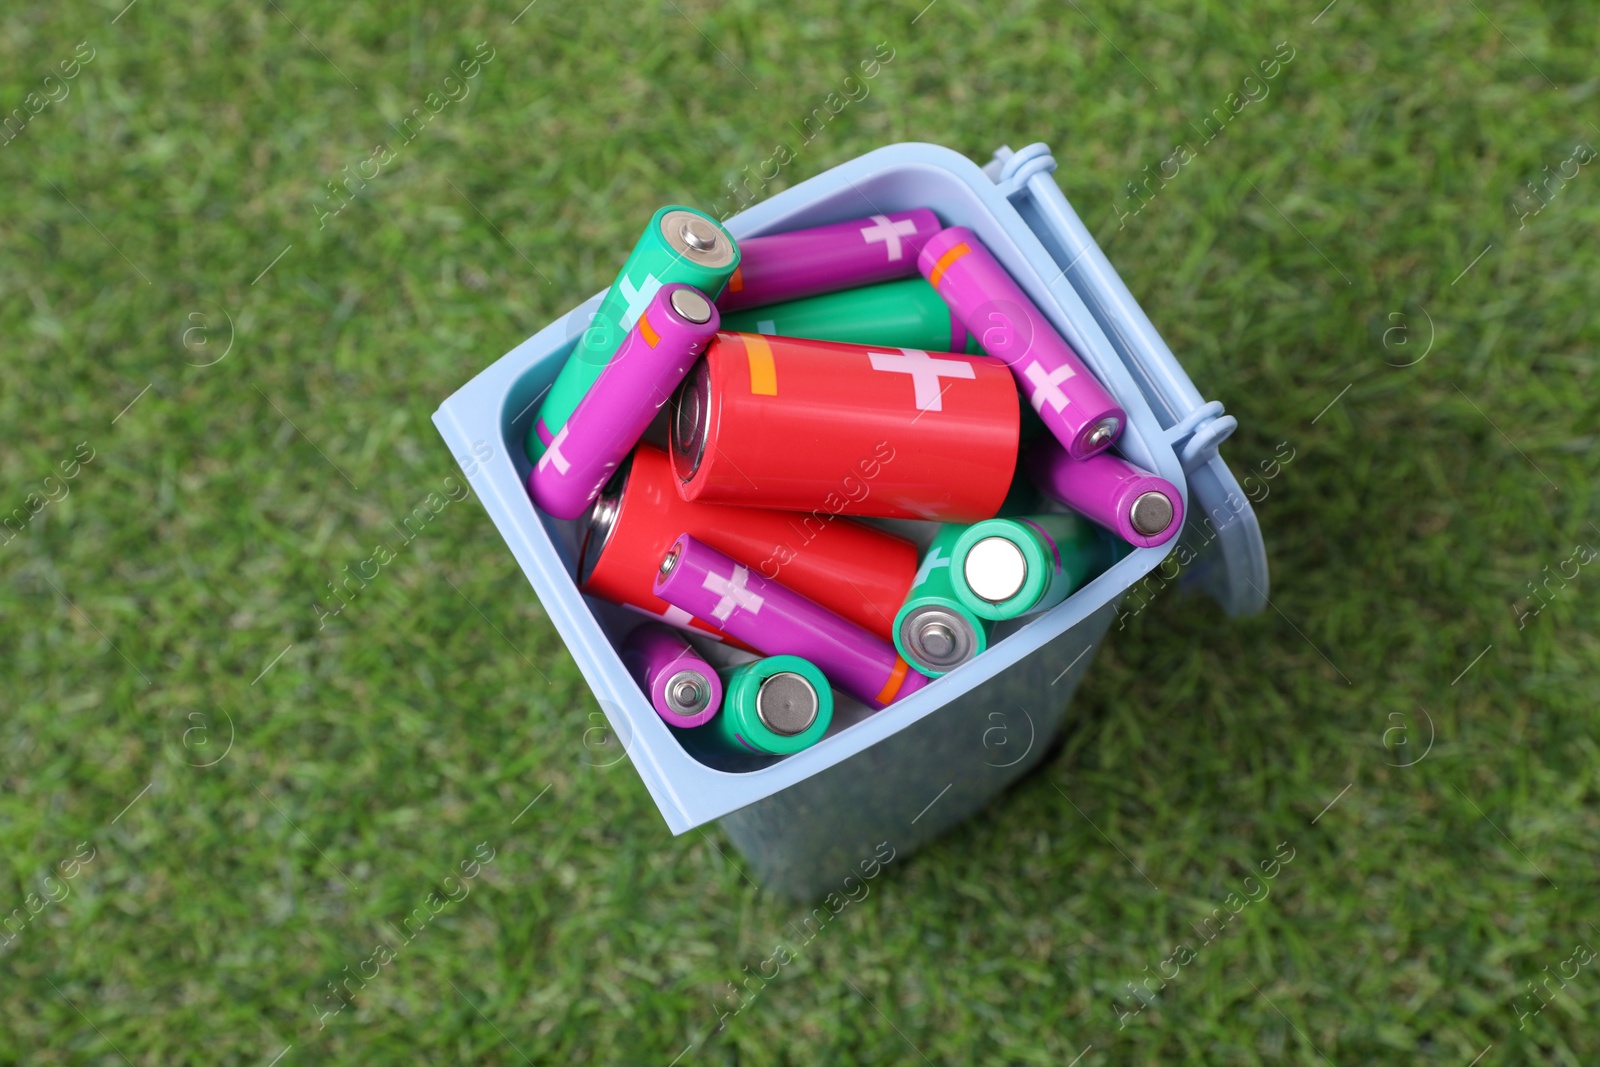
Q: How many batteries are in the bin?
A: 13